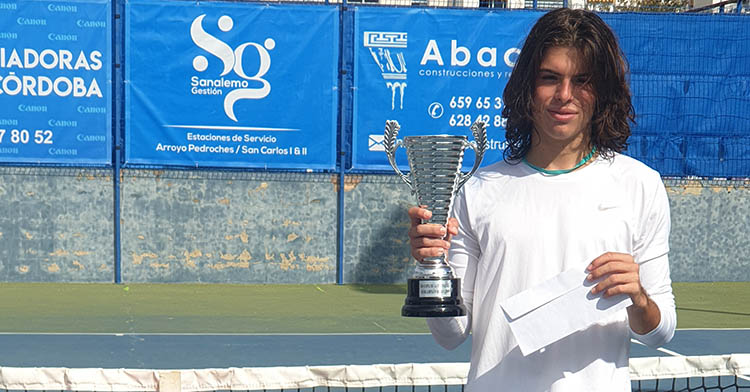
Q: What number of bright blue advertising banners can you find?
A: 3